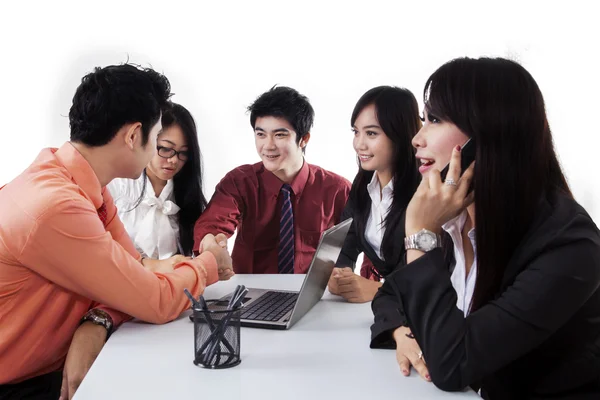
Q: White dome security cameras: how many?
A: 0